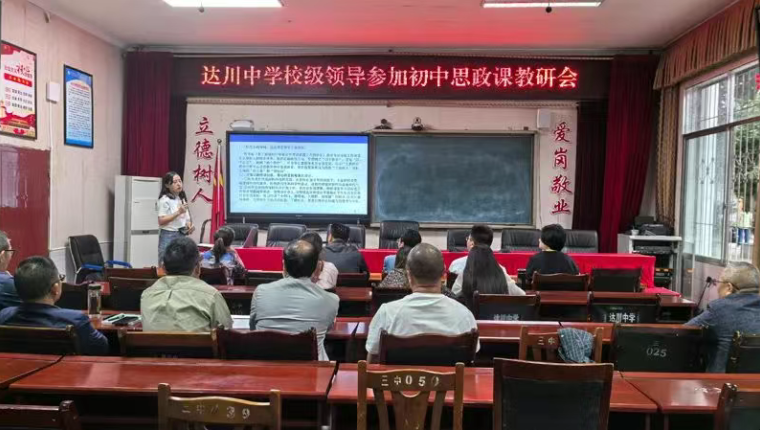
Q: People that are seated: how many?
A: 14